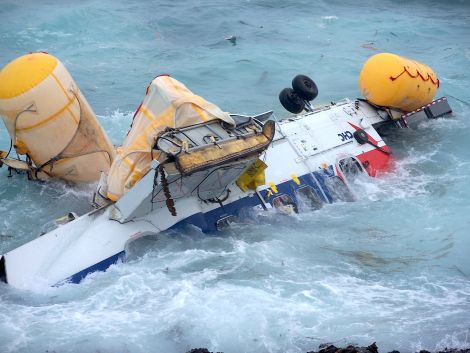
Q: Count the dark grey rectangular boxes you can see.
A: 1